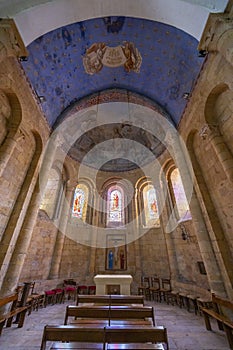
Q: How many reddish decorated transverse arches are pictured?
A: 1